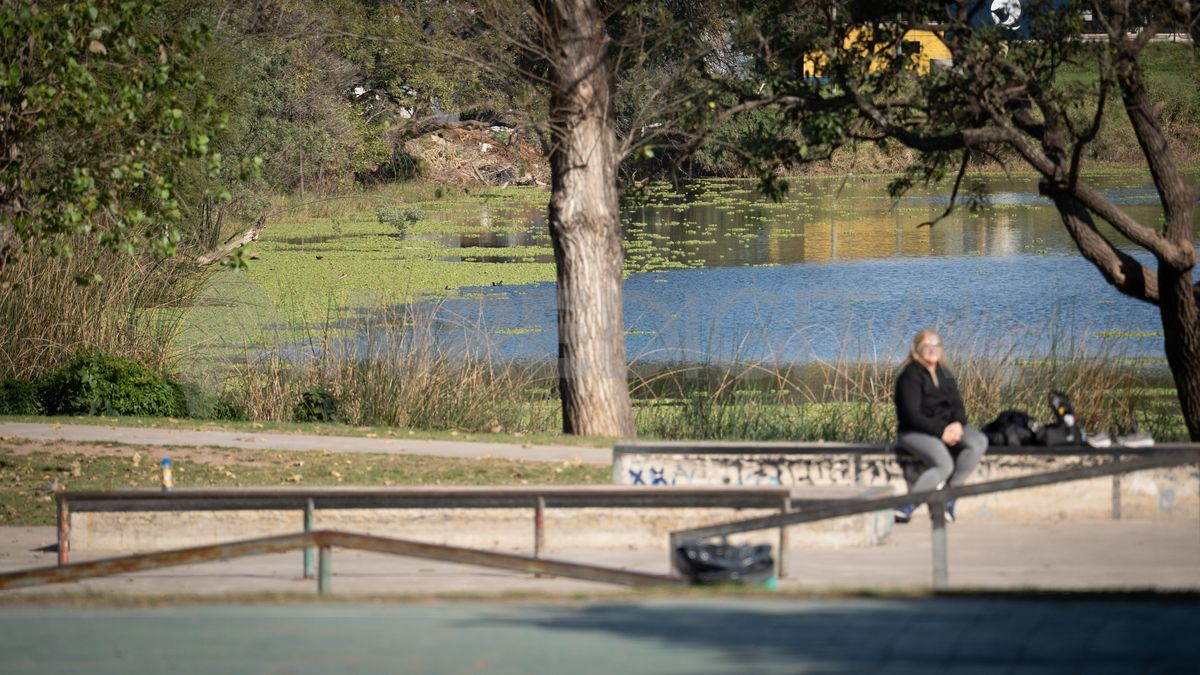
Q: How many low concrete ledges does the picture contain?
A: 2